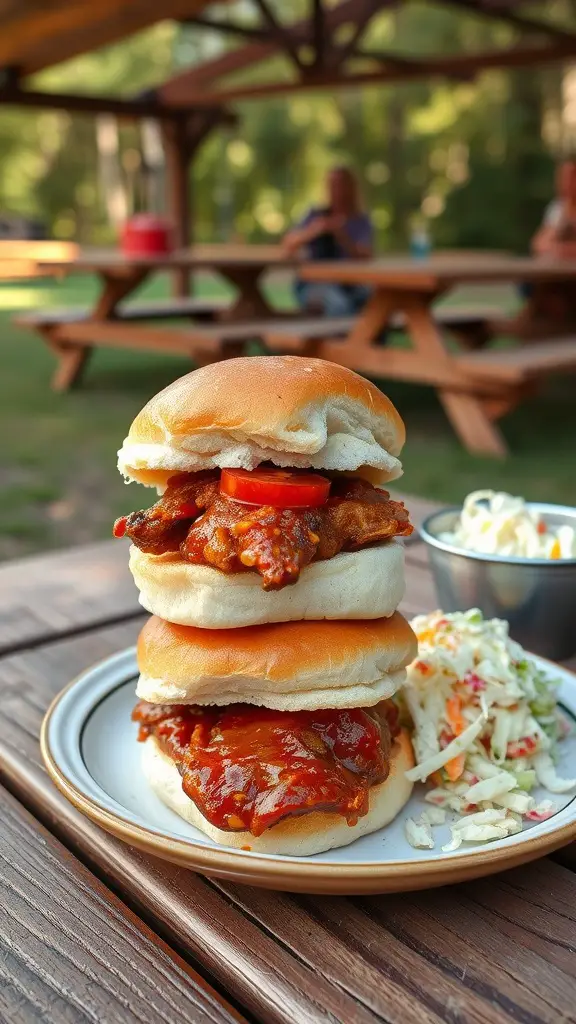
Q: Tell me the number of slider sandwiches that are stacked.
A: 2